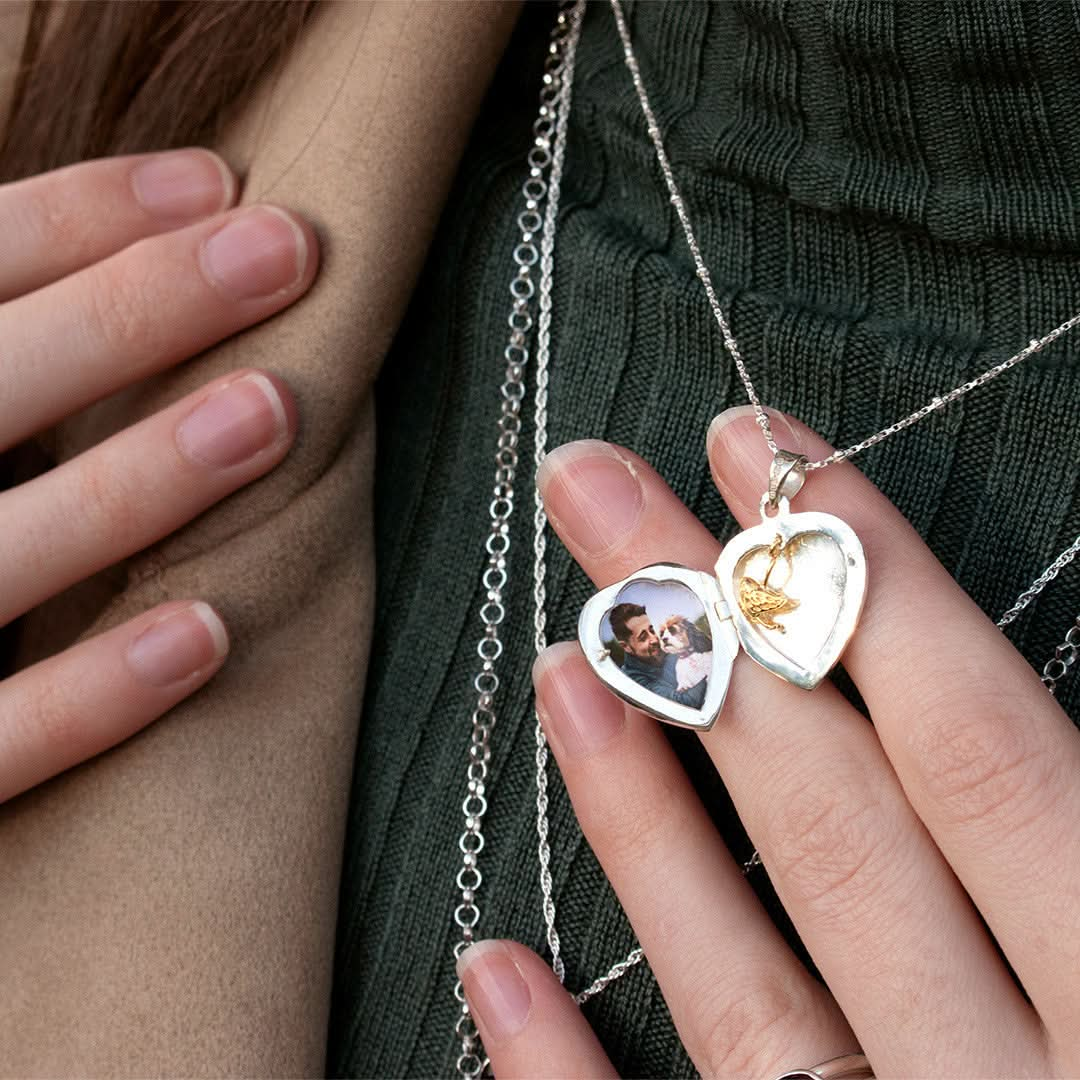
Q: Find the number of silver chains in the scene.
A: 3